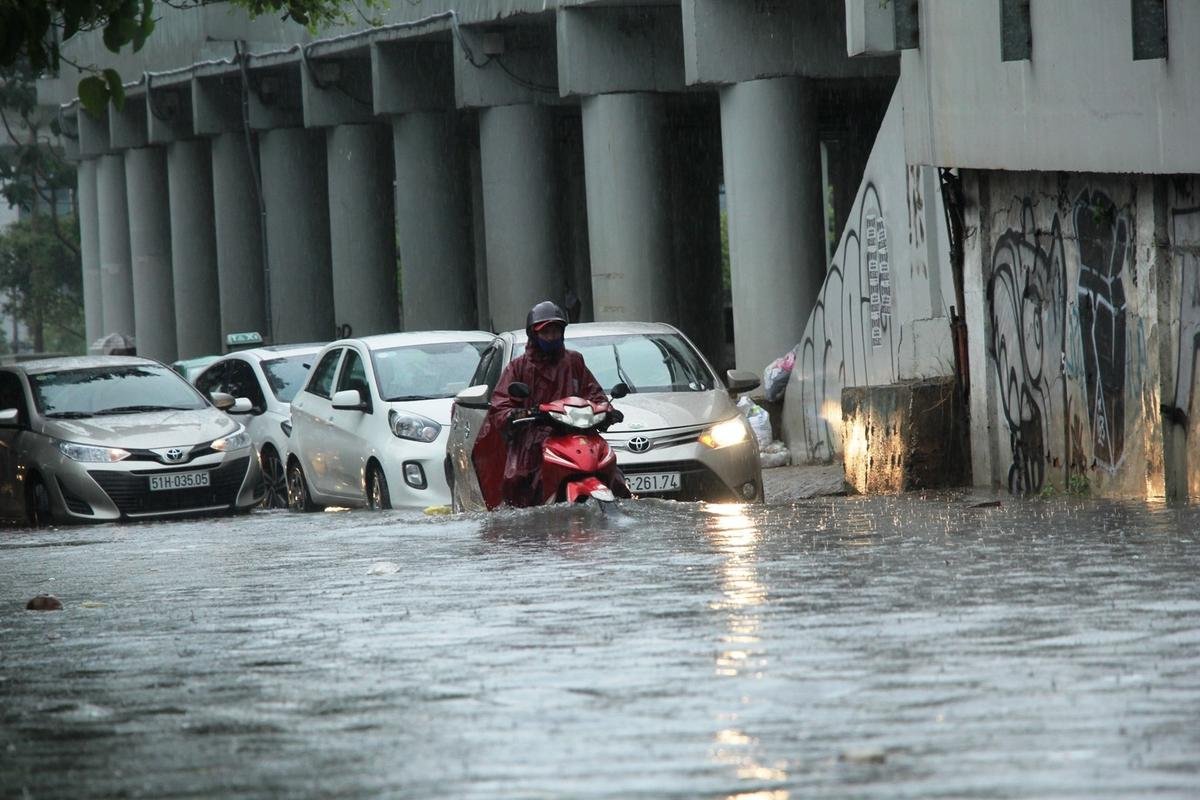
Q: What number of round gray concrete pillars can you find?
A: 11